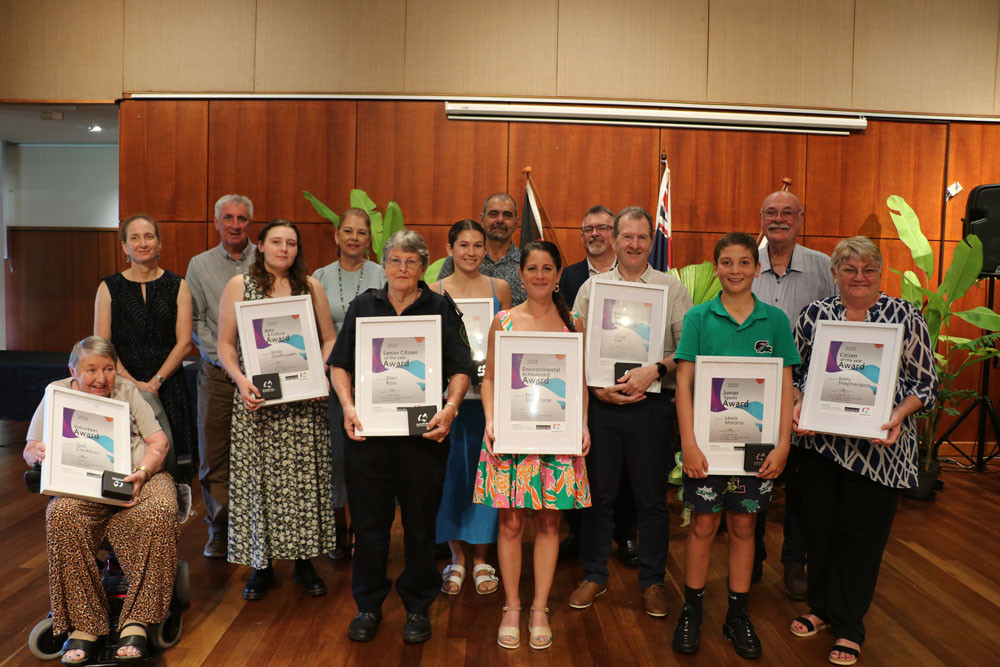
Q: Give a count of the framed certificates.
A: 8